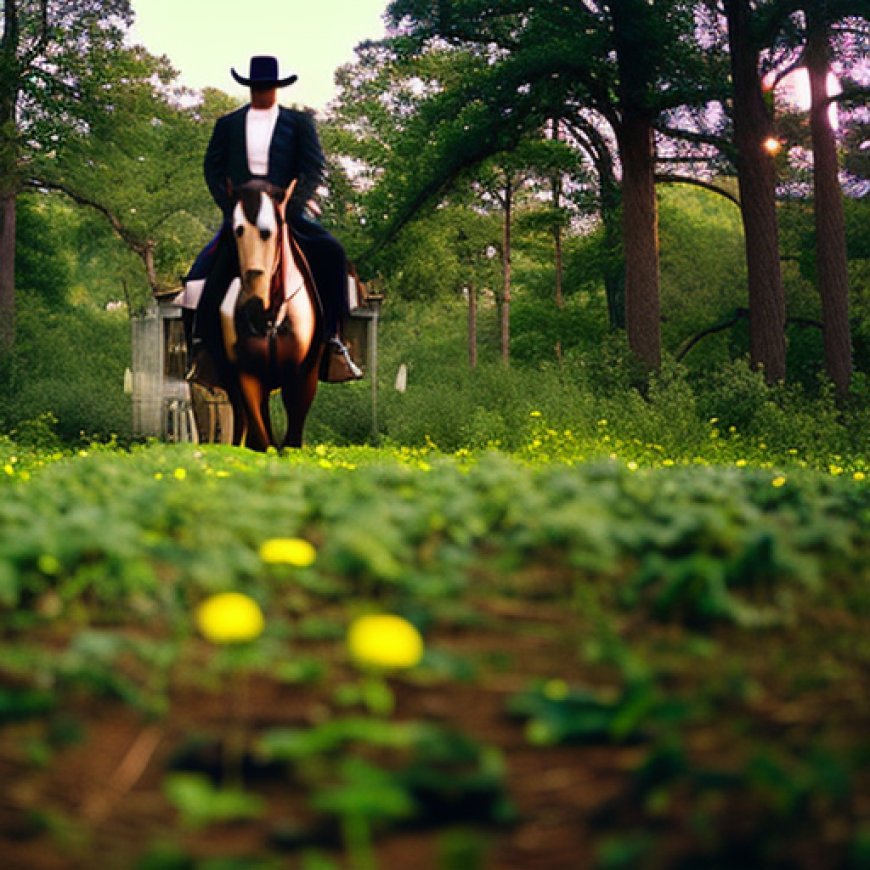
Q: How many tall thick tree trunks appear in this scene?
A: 3